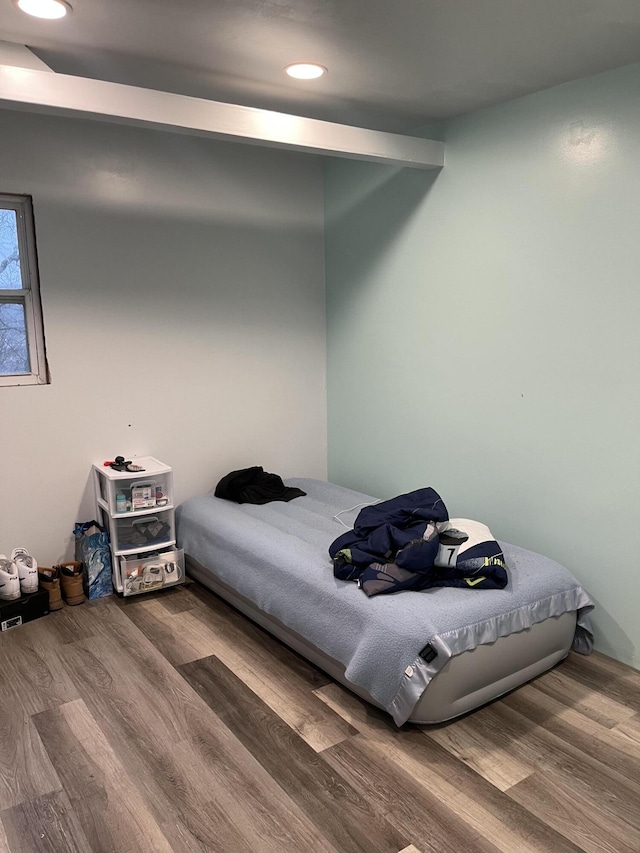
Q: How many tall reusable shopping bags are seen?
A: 1